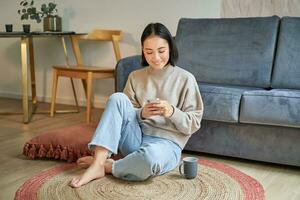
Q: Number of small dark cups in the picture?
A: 2